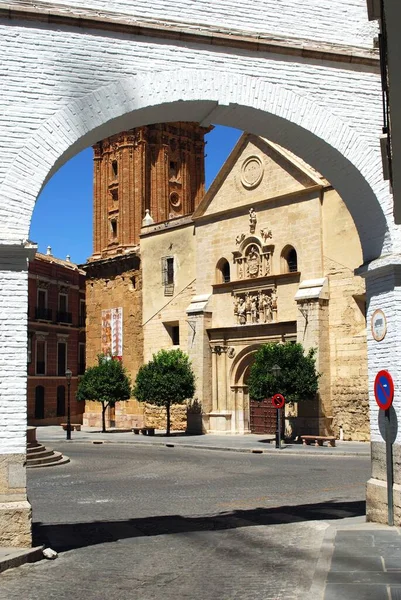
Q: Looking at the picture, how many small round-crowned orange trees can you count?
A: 3